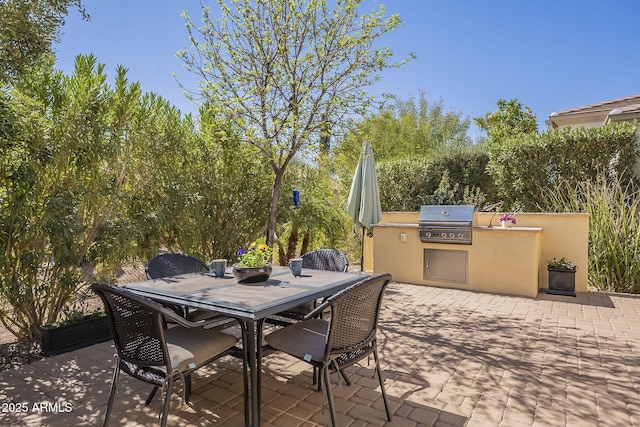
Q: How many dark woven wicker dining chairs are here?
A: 4